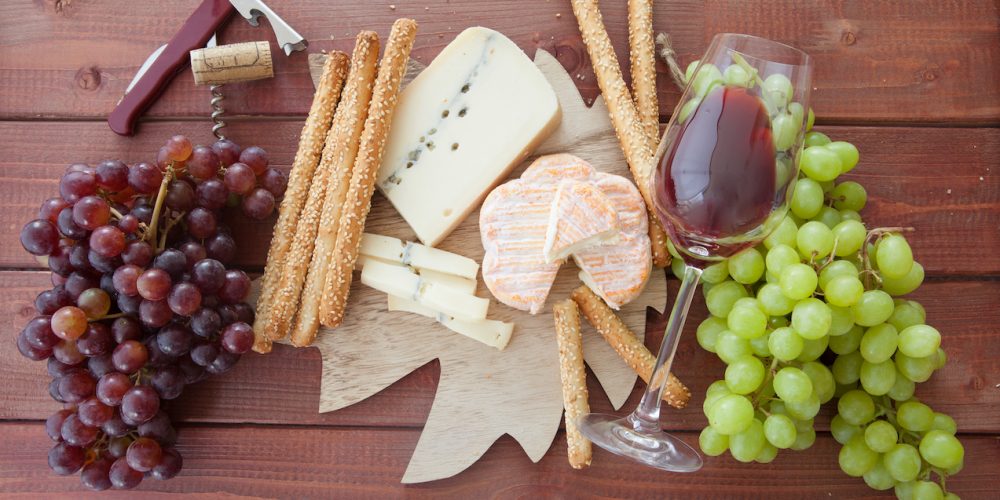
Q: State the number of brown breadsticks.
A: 8